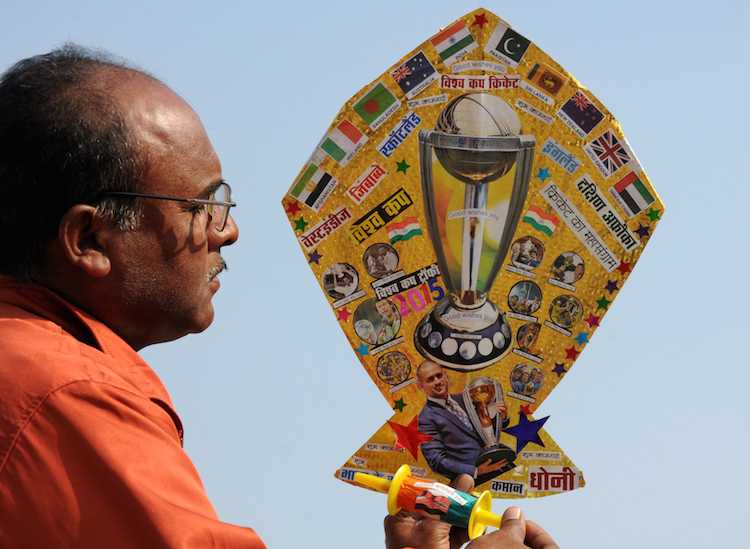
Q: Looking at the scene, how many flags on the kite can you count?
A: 12